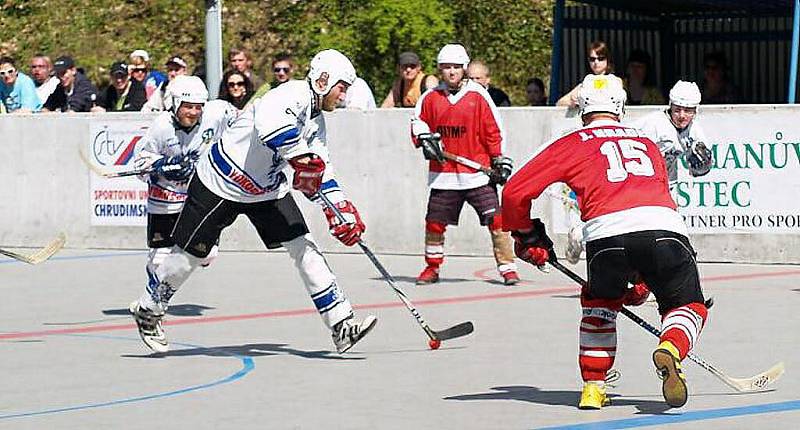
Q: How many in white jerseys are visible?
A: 3